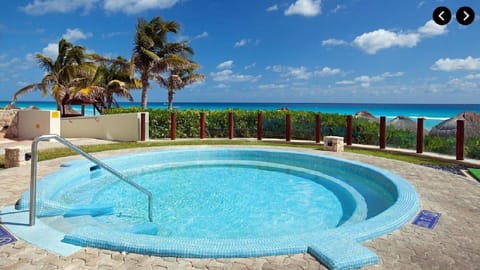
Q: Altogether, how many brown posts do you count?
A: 11